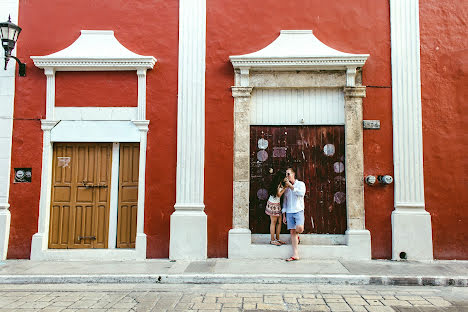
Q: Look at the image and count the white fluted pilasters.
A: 2